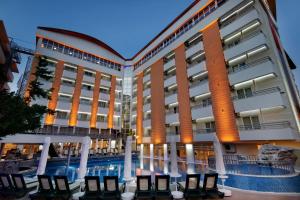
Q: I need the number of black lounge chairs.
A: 10